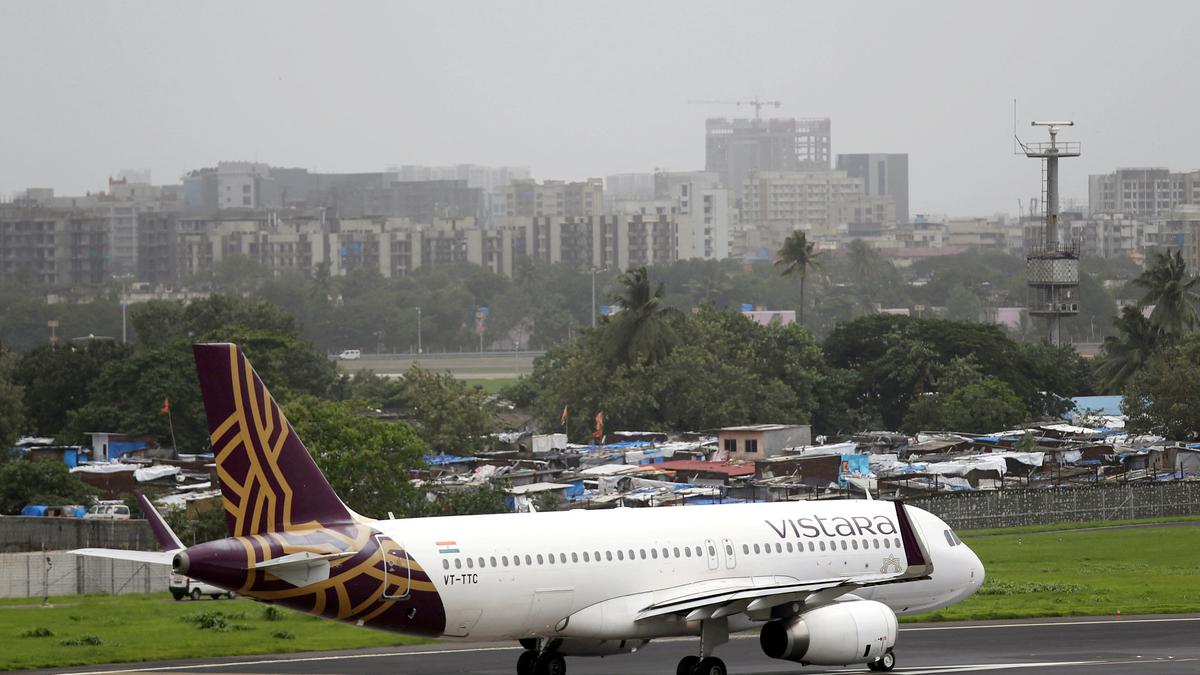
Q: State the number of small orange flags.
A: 3